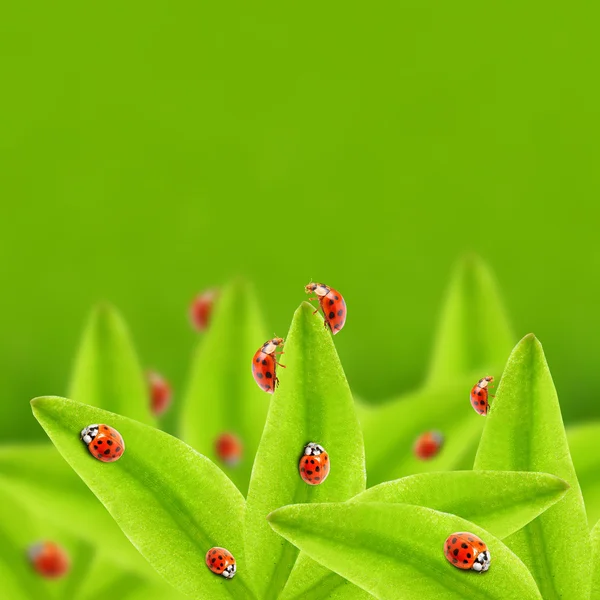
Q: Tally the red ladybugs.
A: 12